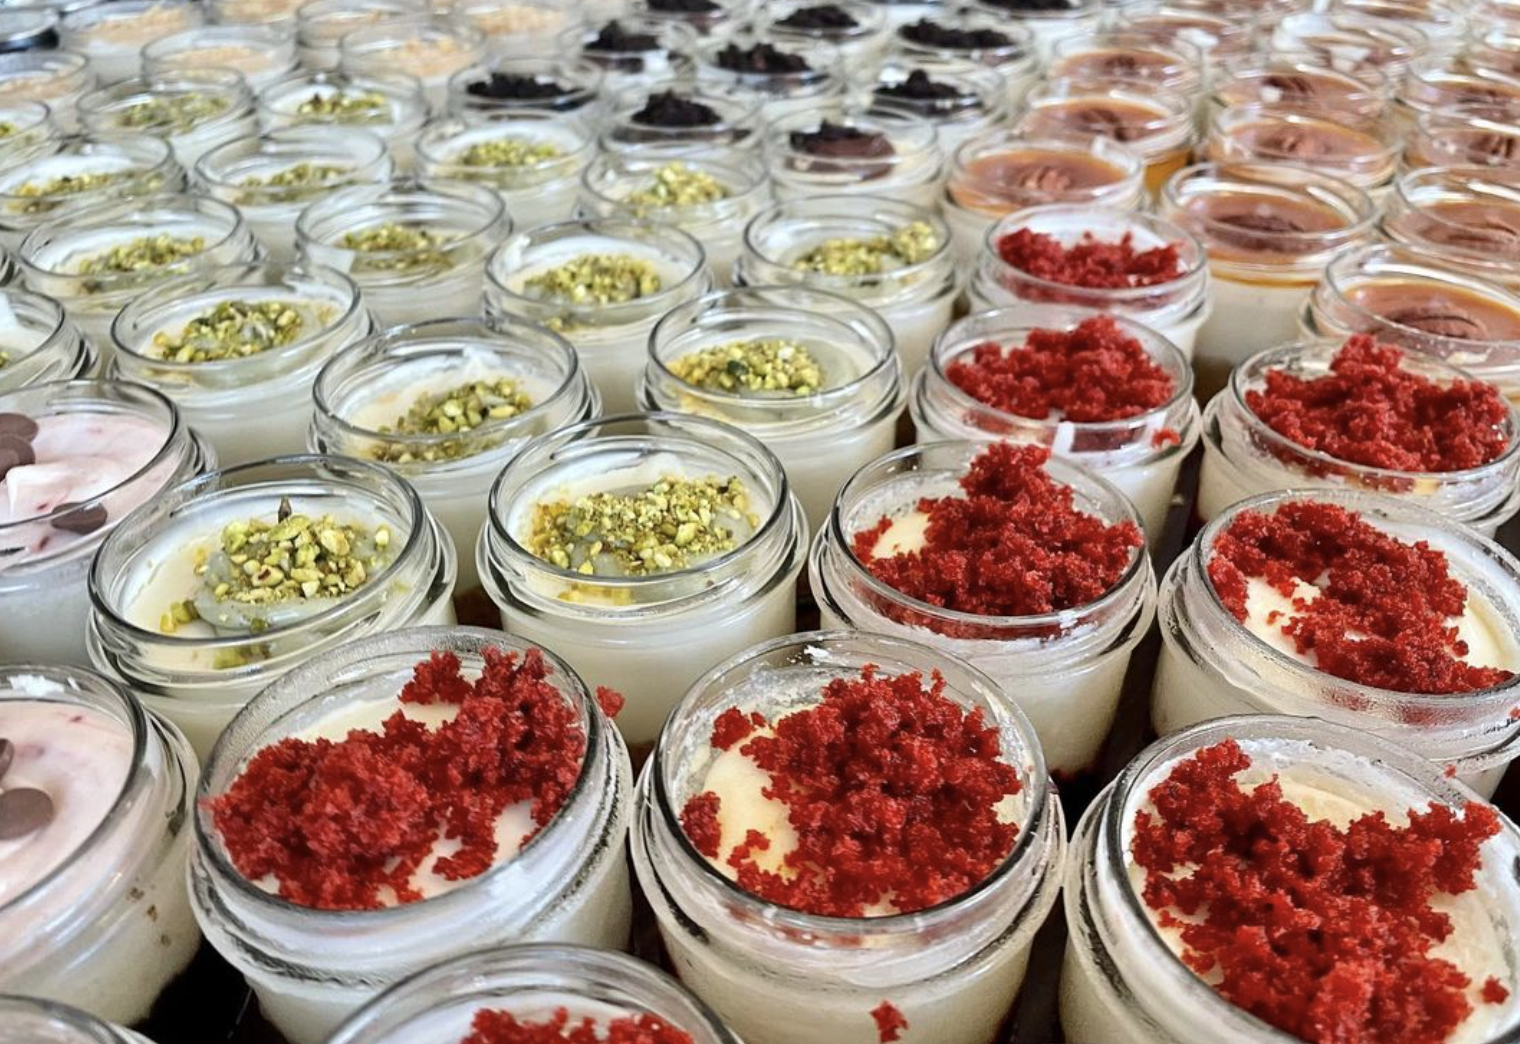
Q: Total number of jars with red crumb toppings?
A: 9